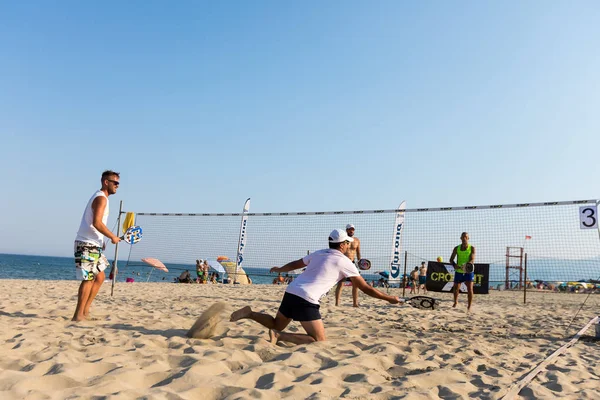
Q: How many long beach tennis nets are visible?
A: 1